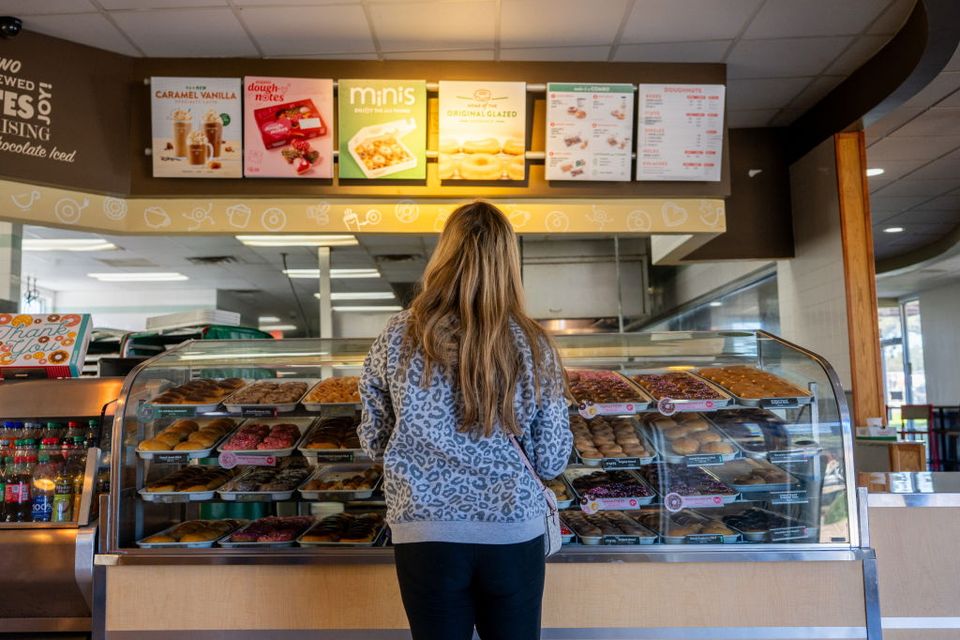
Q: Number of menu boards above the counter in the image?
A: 6